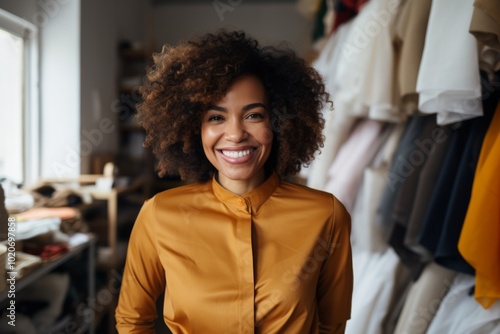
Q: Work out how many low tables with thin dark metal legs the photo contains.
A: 1